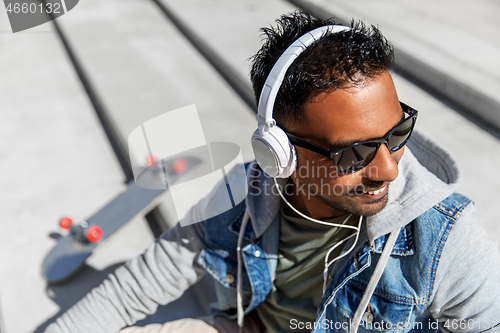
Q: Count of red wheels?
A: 4